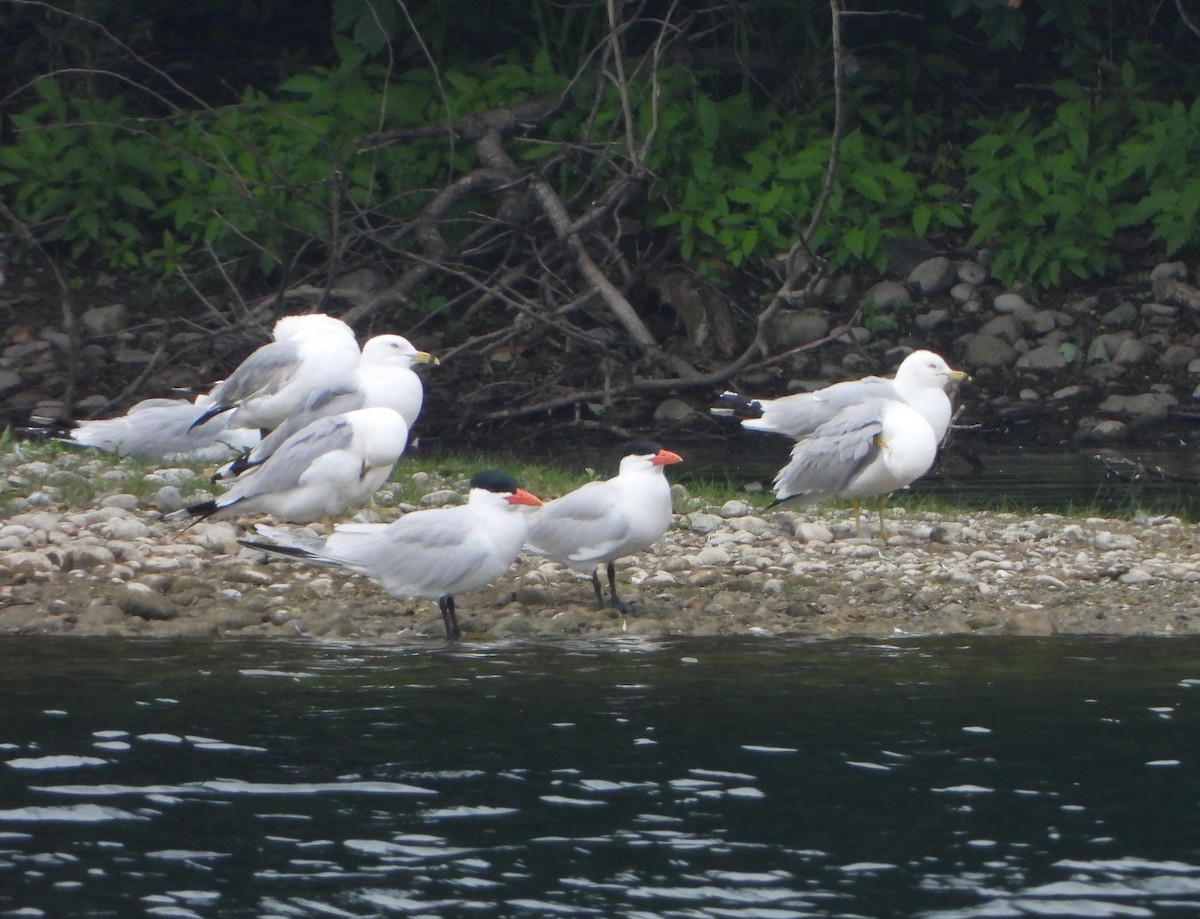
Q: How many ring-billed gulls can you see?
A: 6